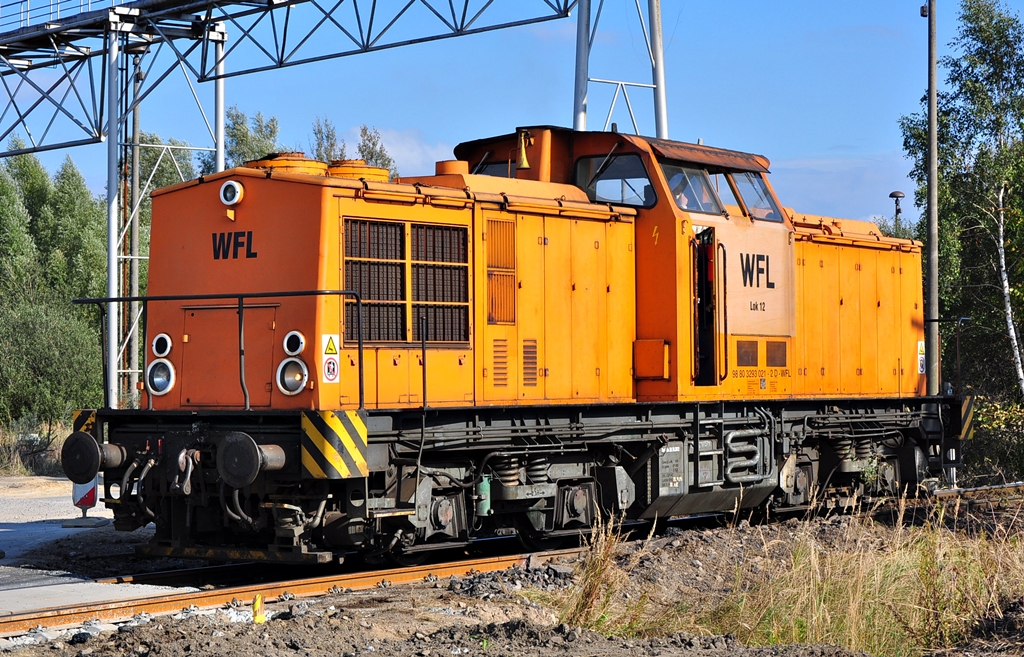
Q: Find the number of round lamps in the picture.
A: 5